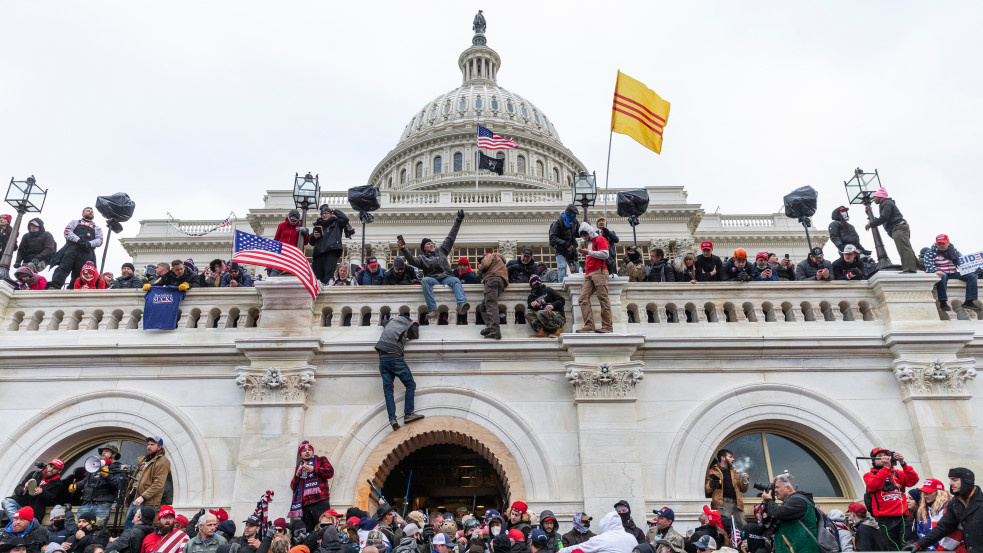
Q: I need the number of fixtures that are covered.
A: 4